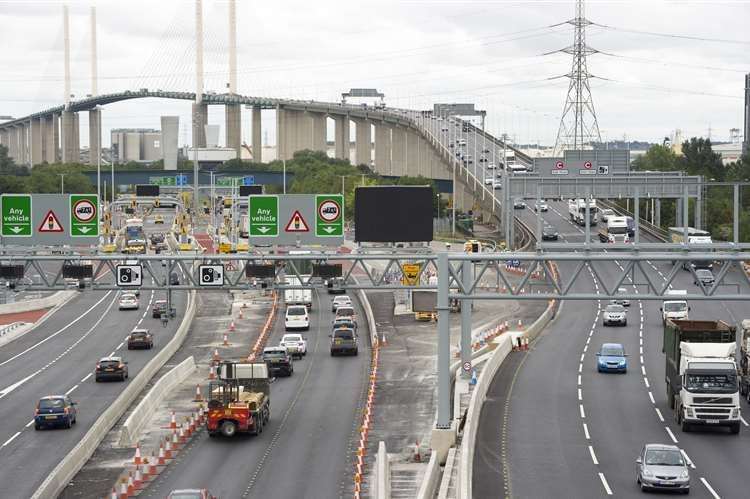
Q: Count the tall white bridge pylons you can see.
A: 4